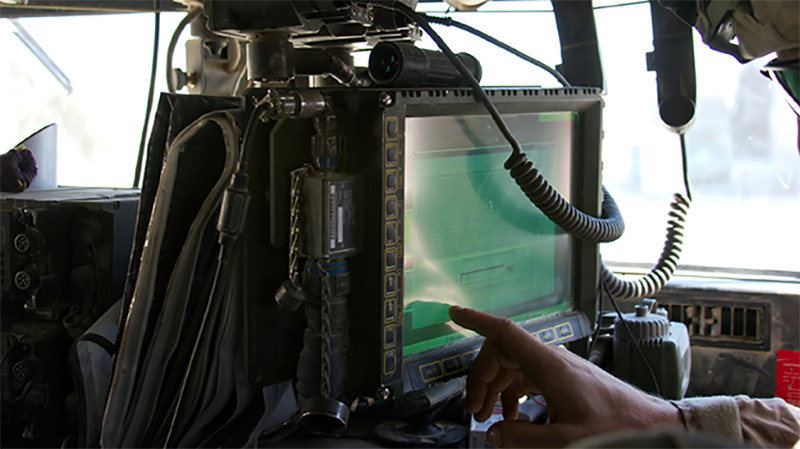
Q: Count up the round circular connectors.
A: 3